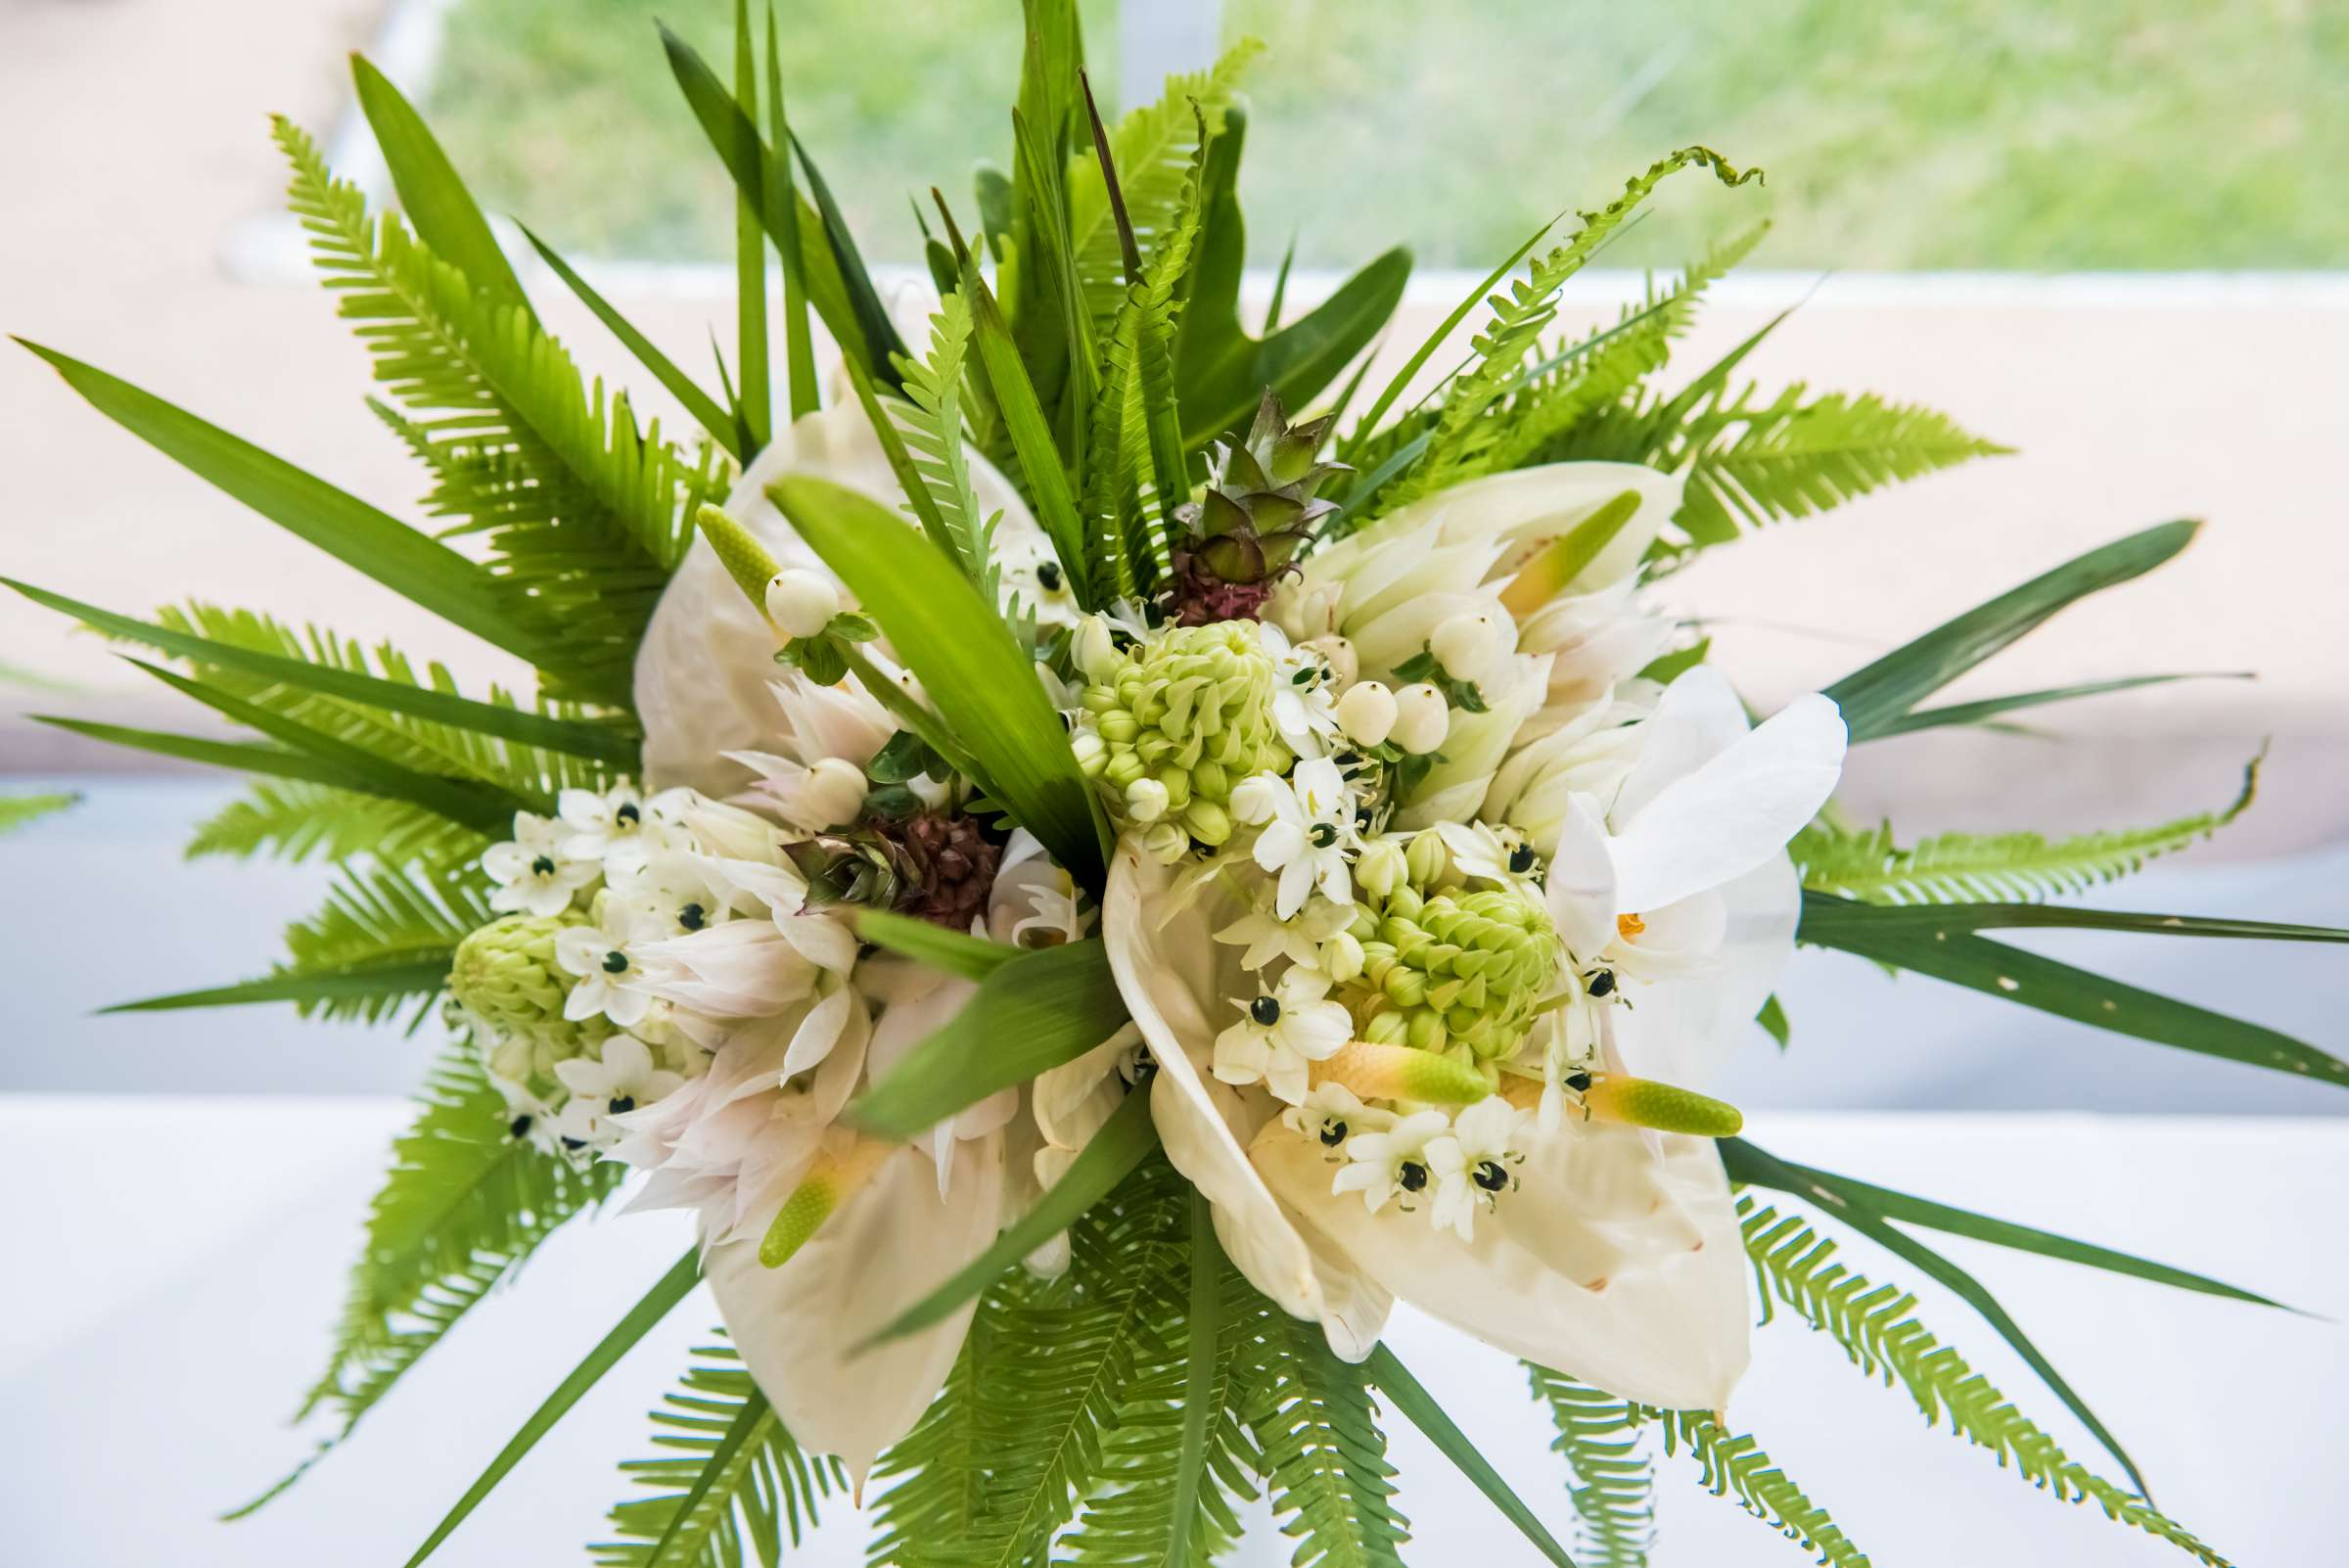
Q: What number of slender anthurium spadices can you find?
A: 5